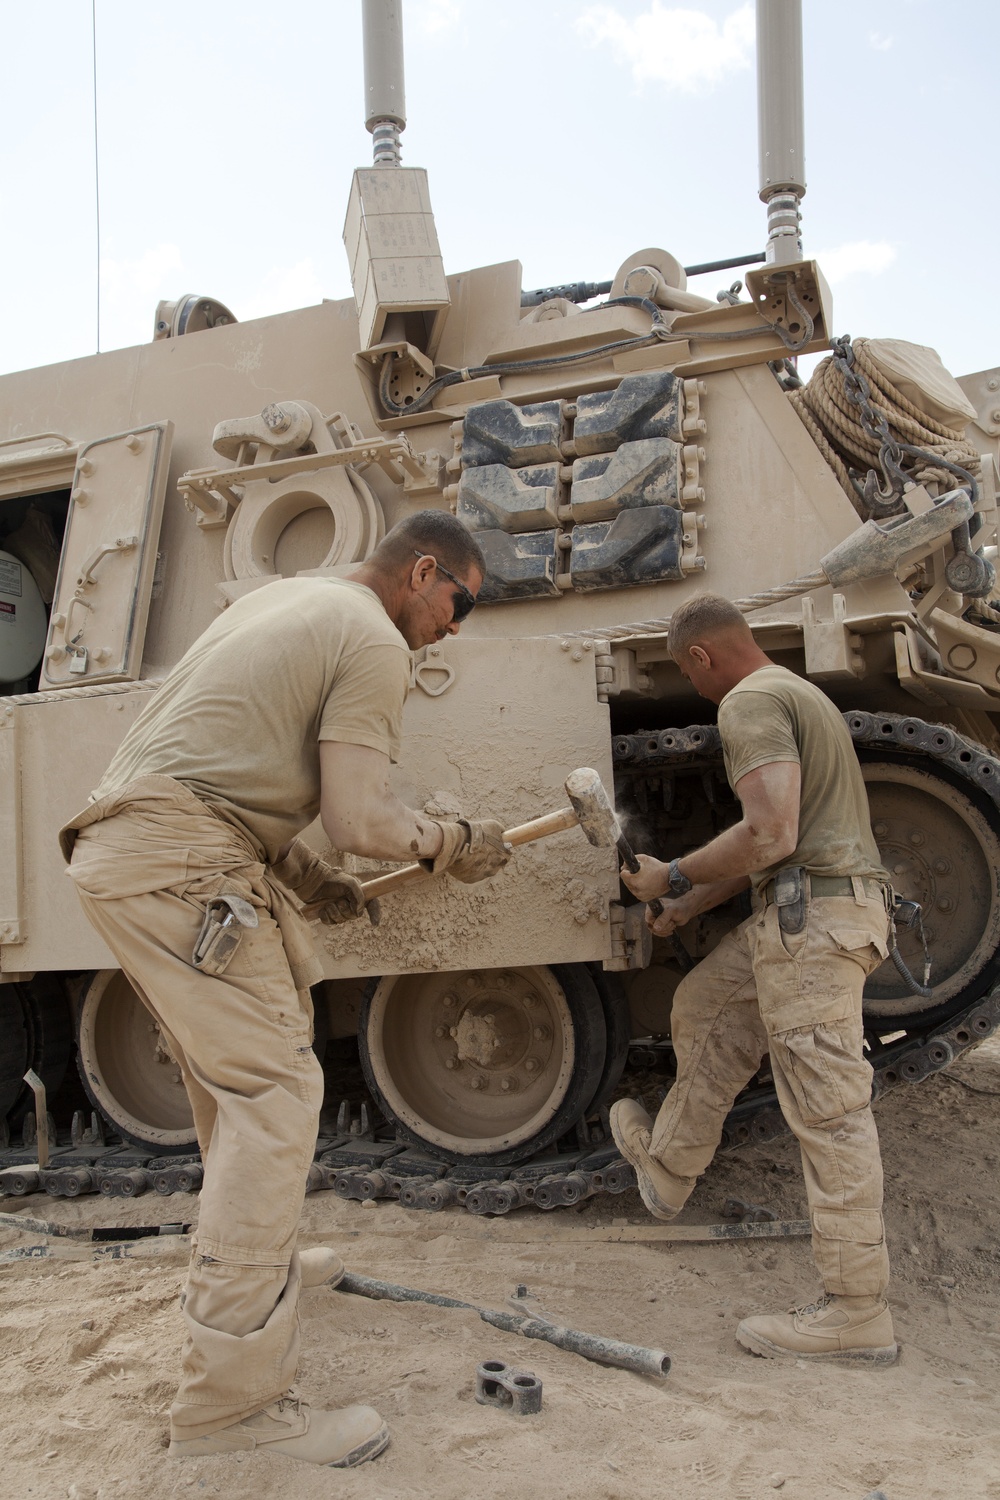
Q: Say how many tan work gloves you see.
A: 2